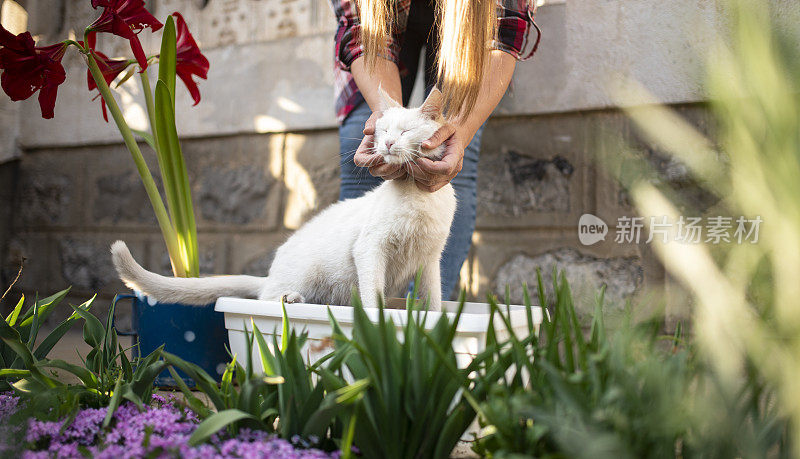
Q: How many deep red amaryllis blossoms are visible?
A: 4